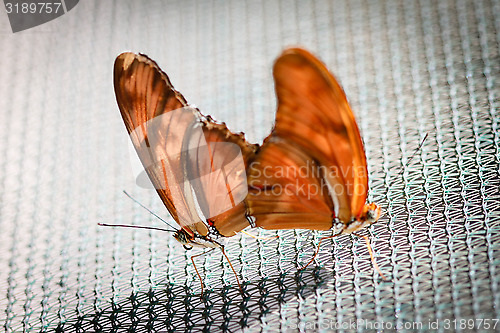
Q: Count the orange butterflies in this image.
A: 2